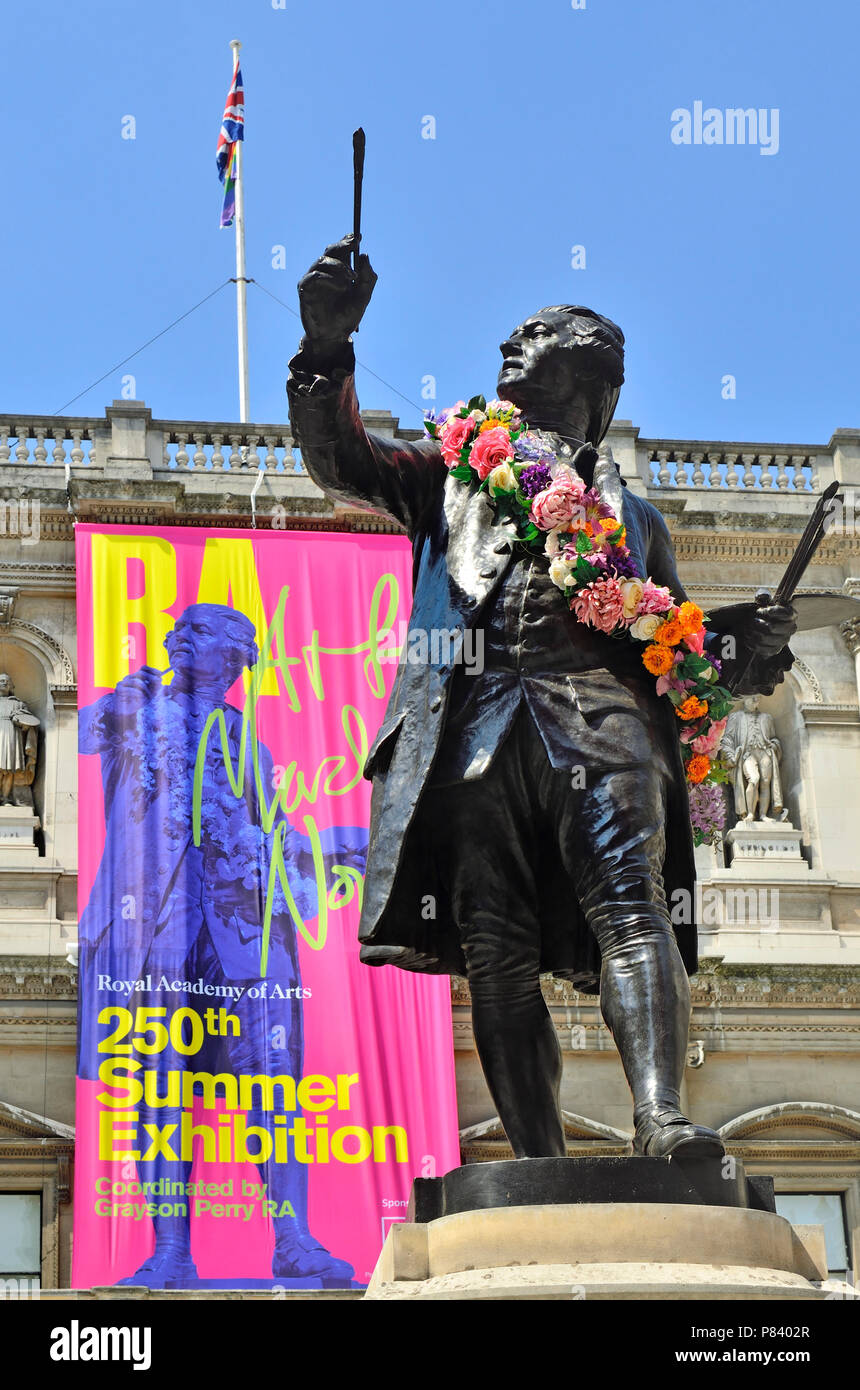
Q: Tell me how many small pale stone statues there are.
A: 2